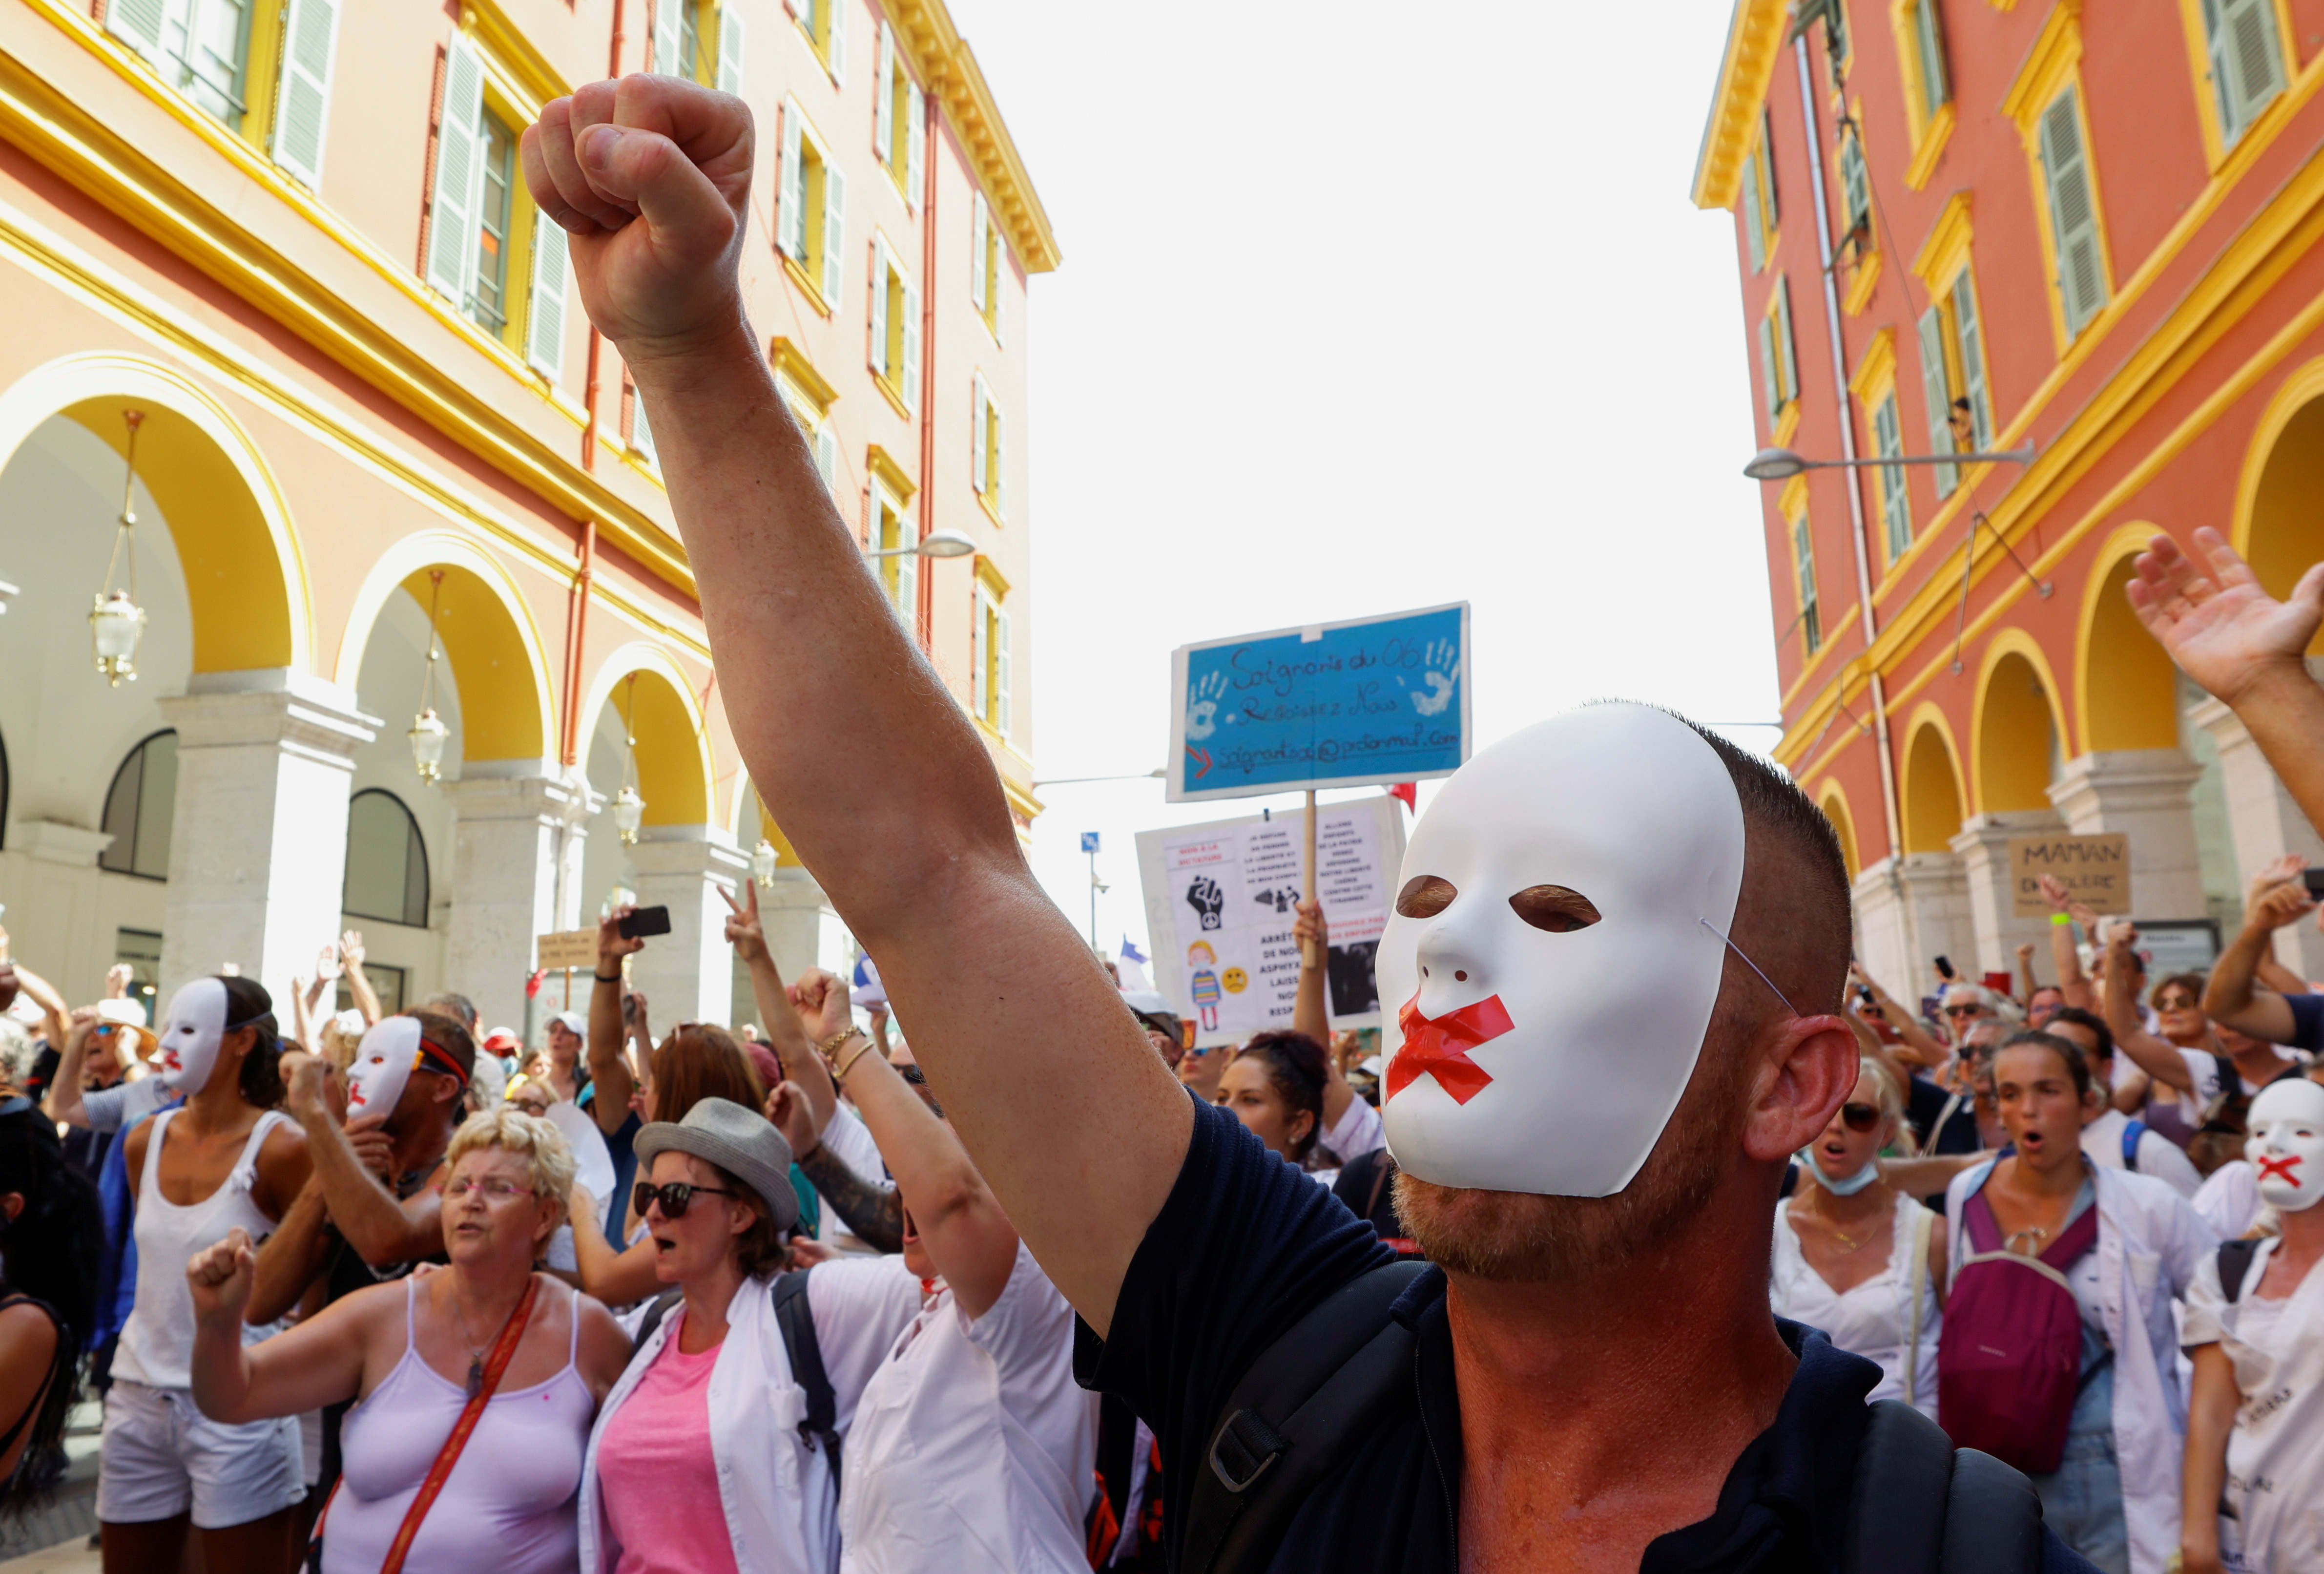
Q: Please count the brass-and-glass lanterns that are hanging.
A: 4